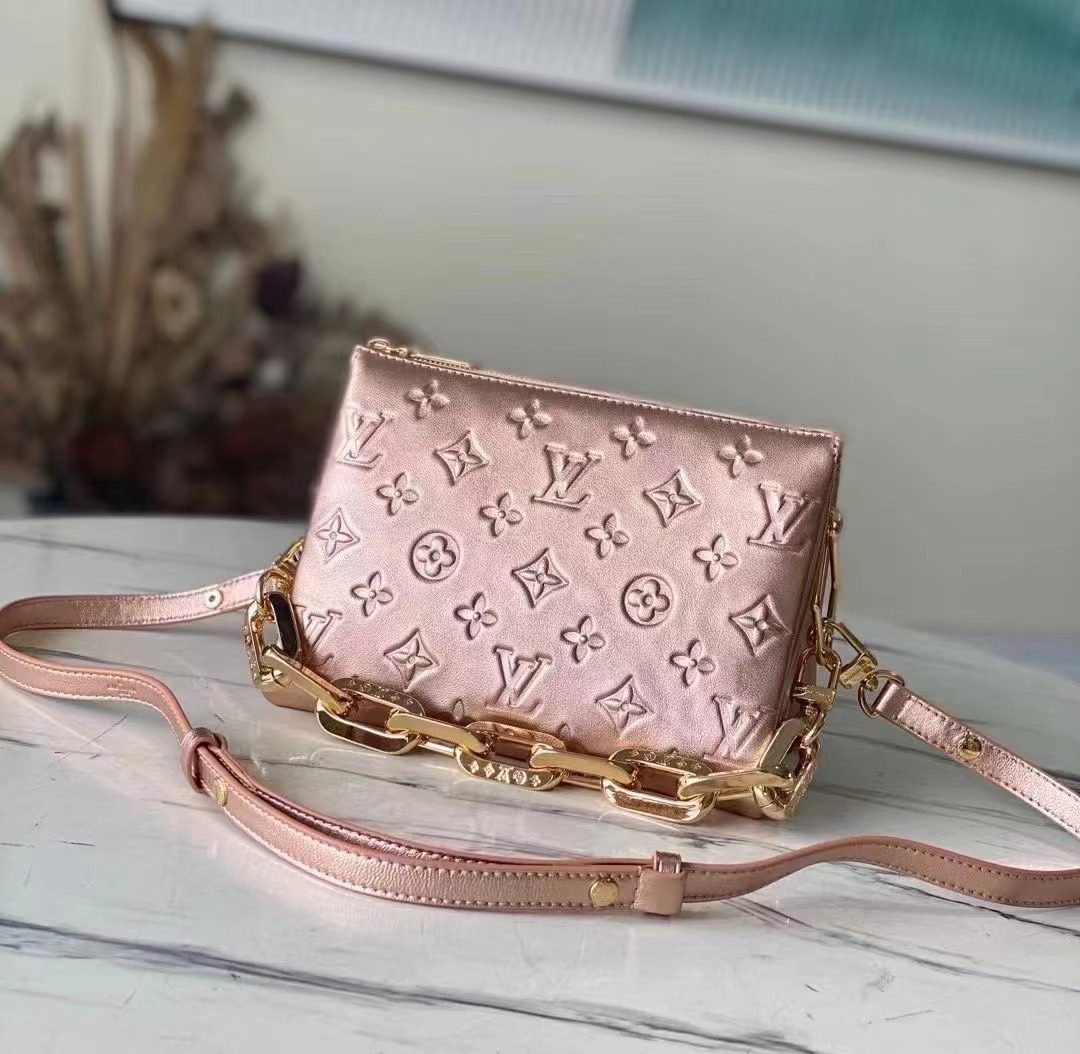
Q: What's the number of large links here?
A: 9